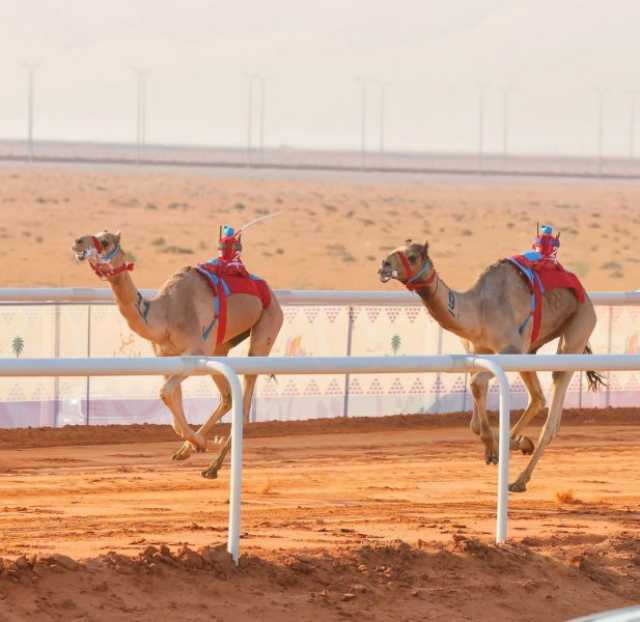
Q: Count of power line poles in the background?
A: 11